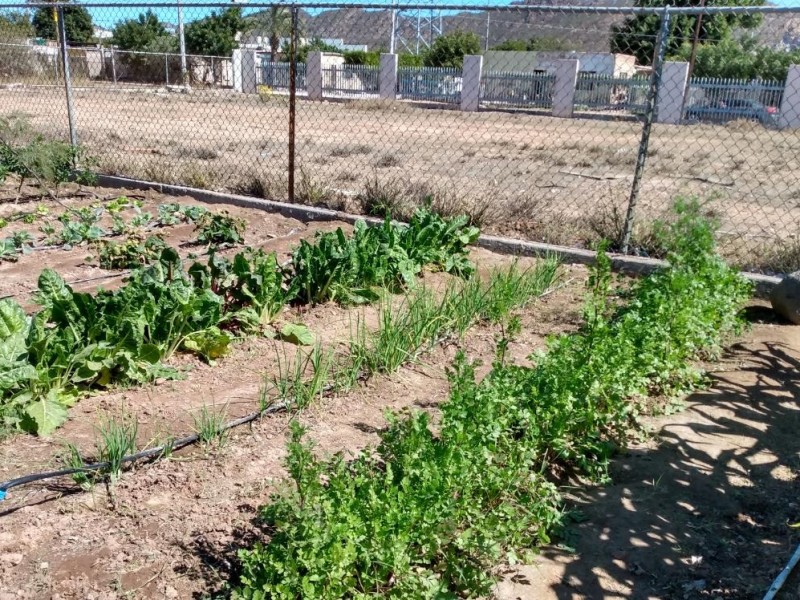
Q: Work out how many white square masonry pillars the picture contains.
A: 7